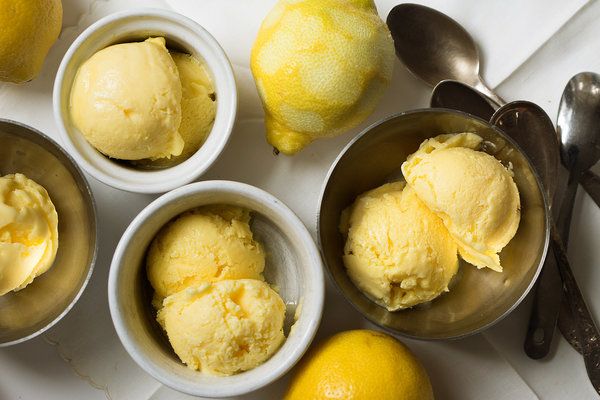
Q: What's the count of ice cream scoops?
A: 7